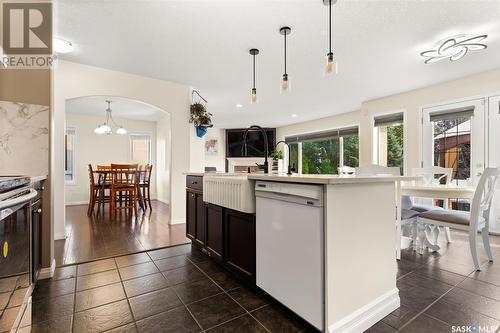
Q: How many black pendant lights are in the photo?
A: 3